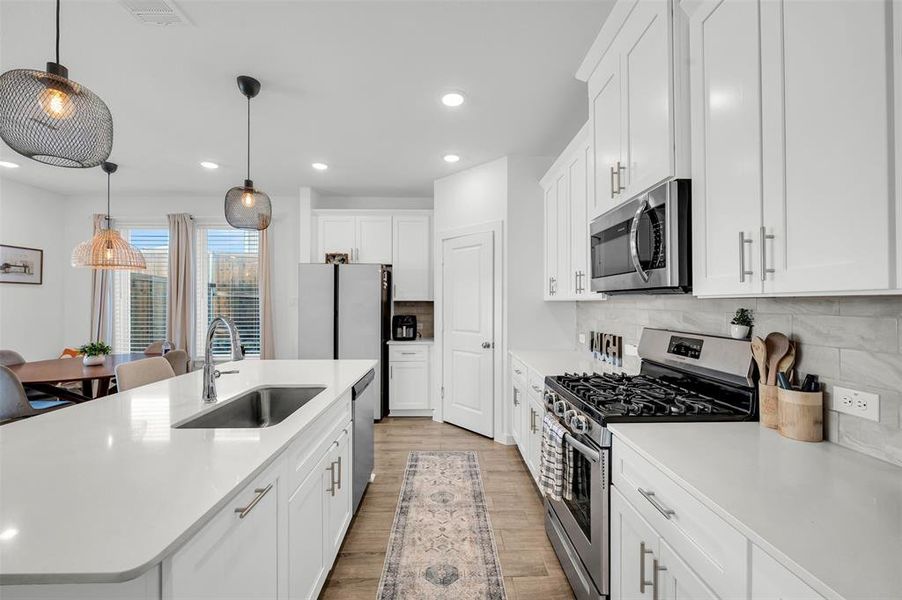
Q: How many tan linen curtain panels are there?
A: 3